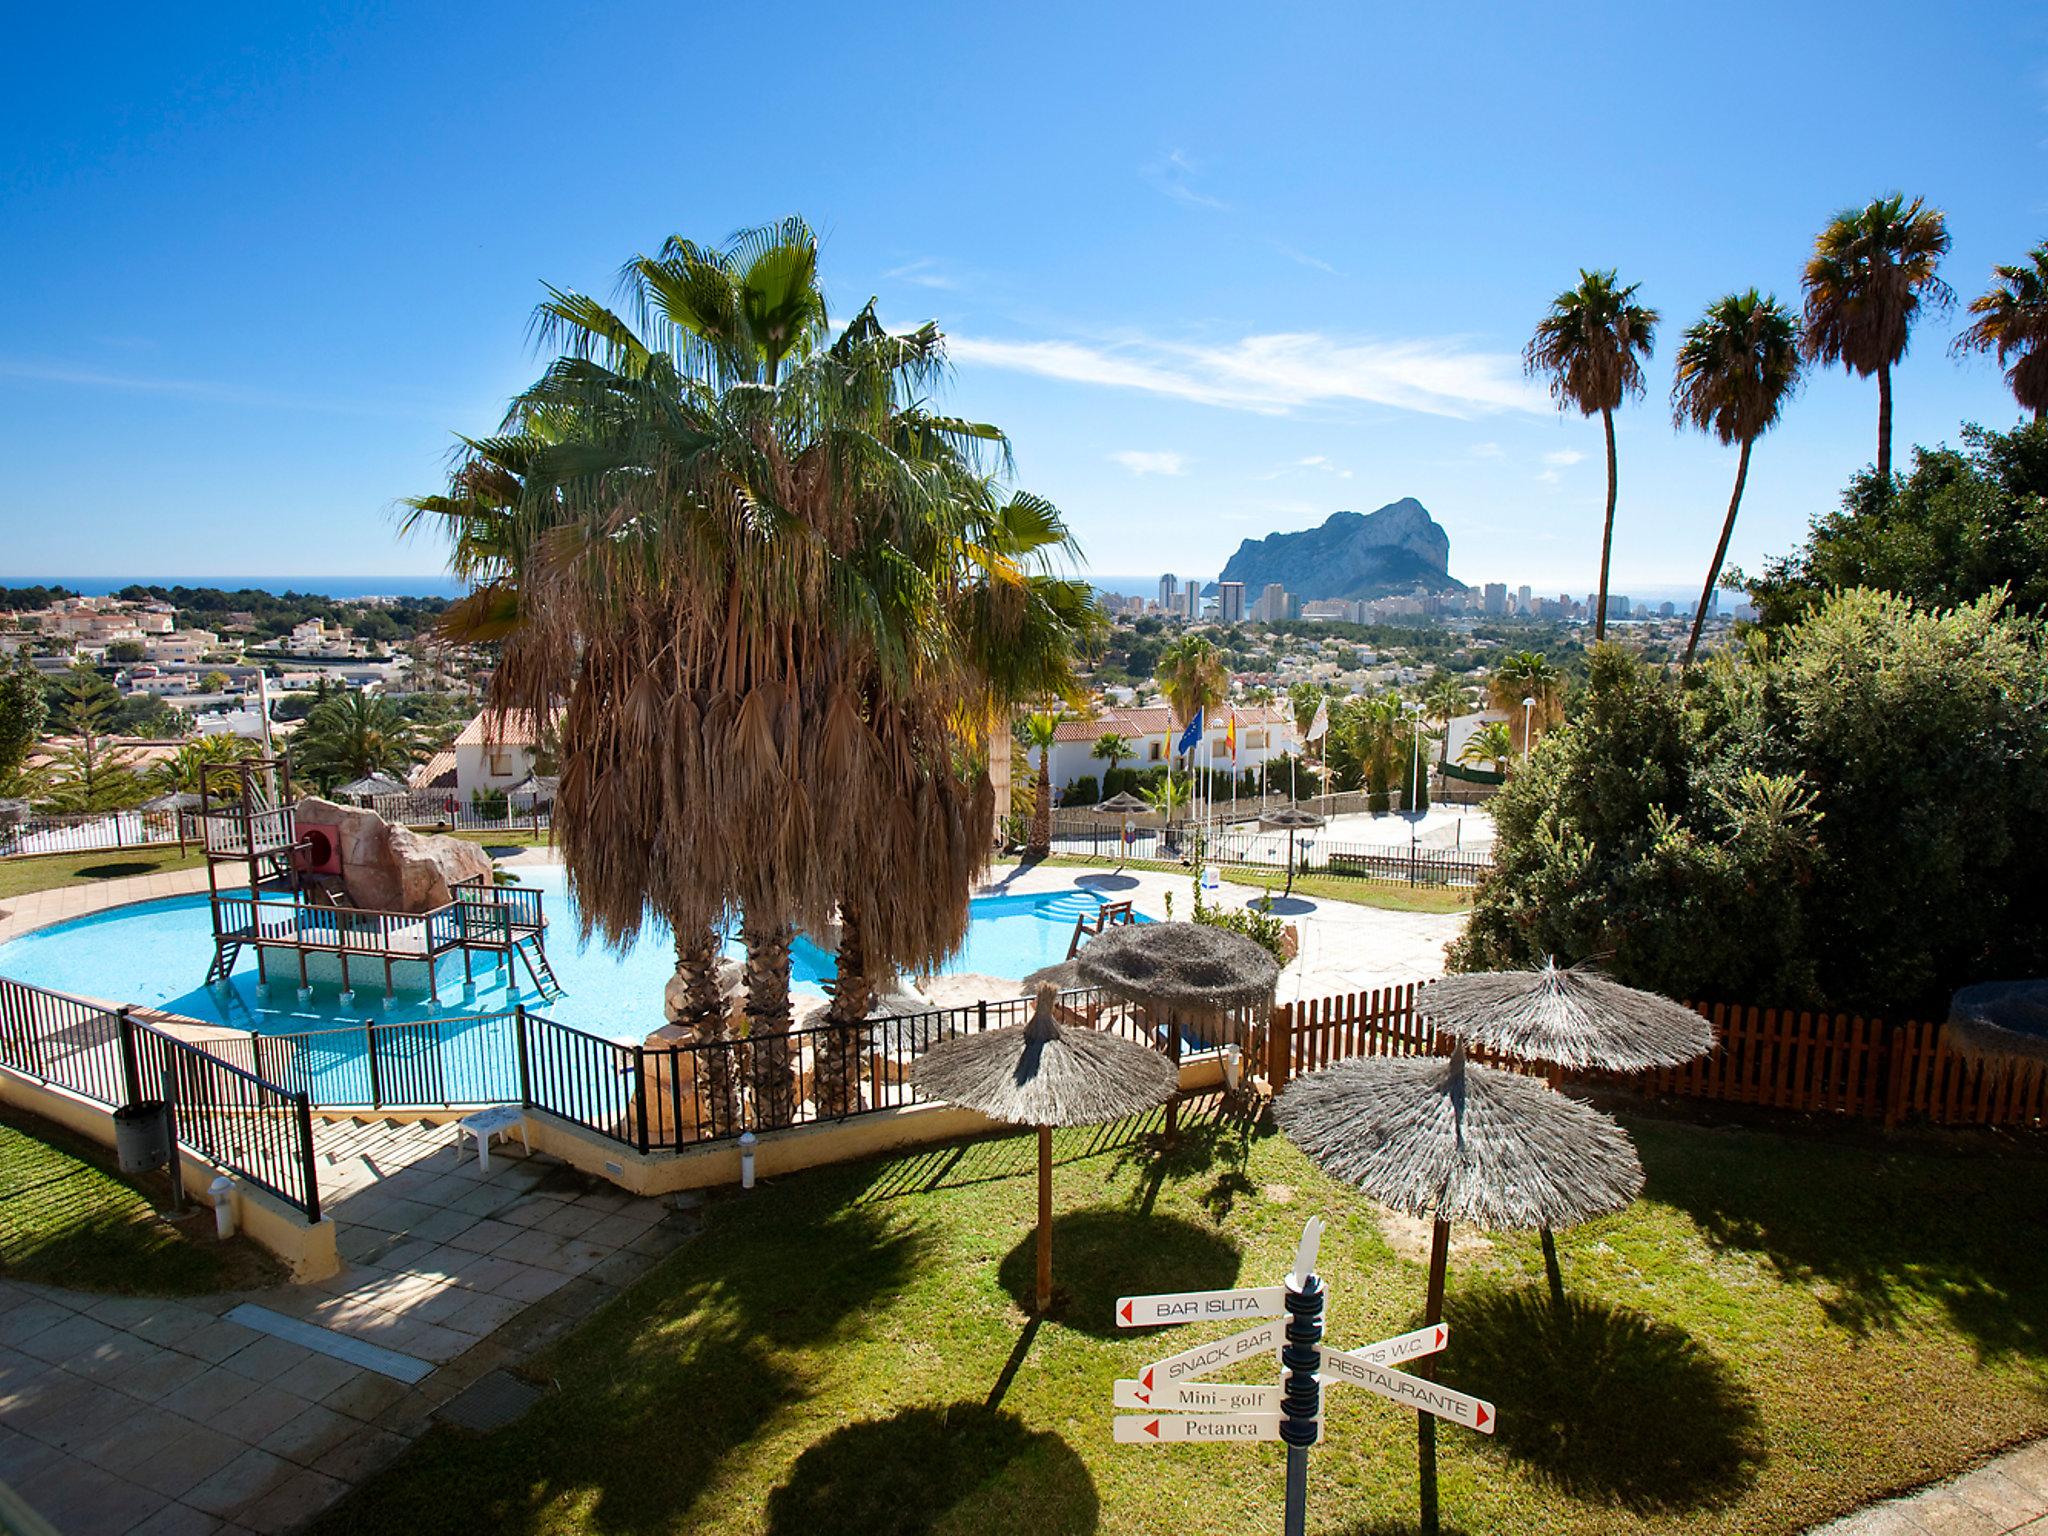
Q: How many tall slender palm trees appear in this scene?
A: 4